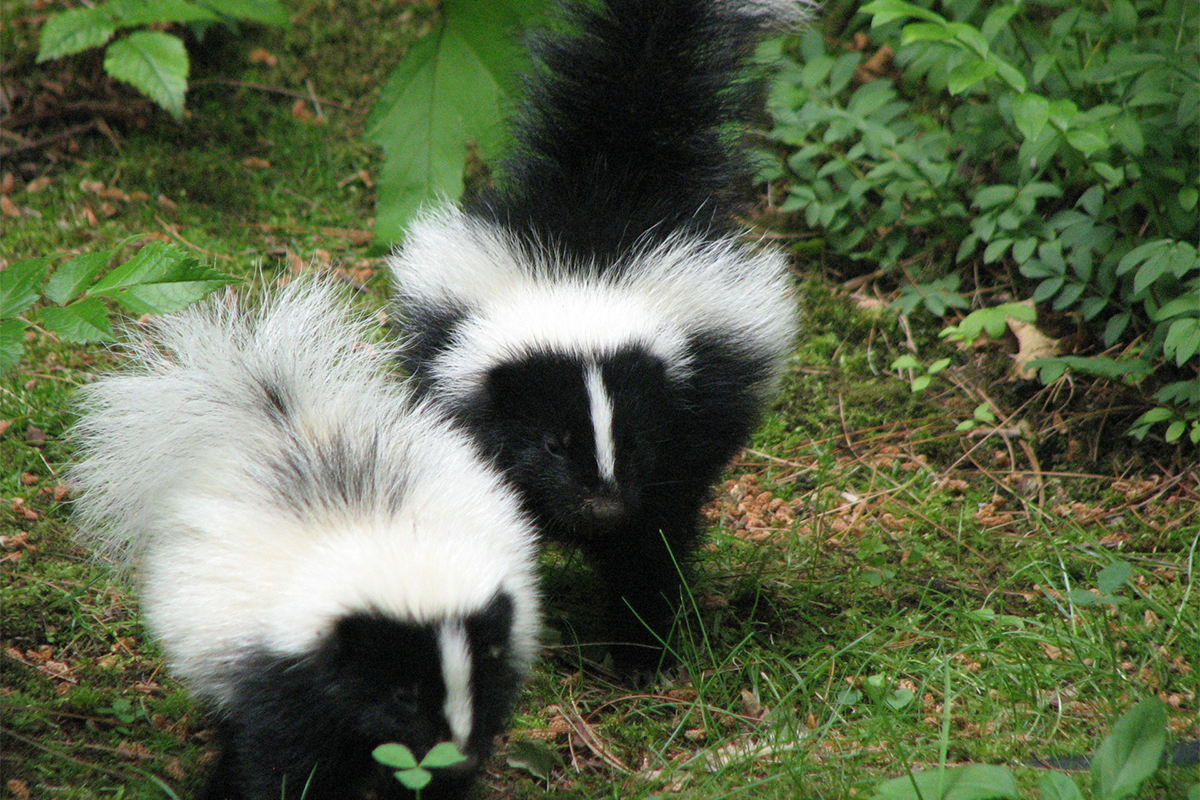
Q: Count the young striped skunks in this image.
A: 2